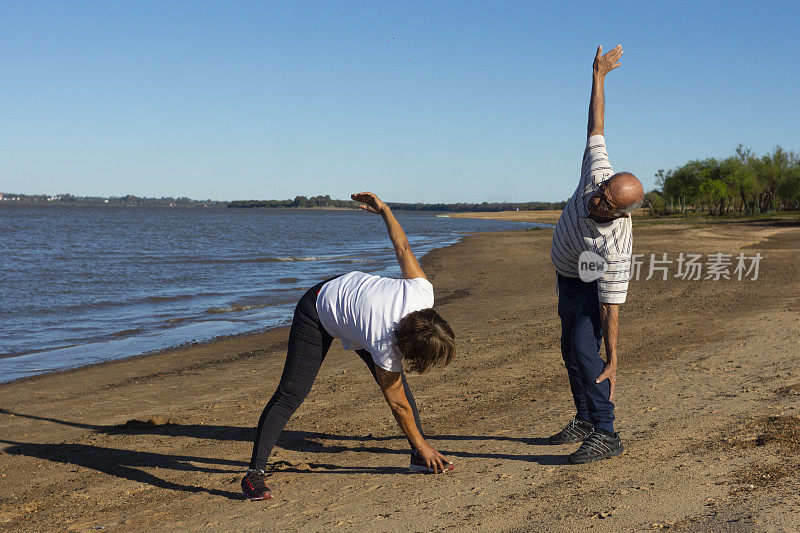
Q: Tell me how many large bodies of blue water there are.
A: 1